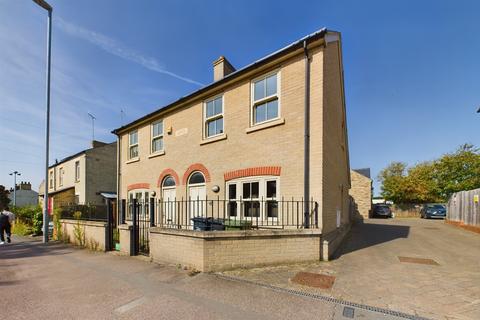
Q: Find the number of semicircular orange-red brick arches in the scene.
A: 2